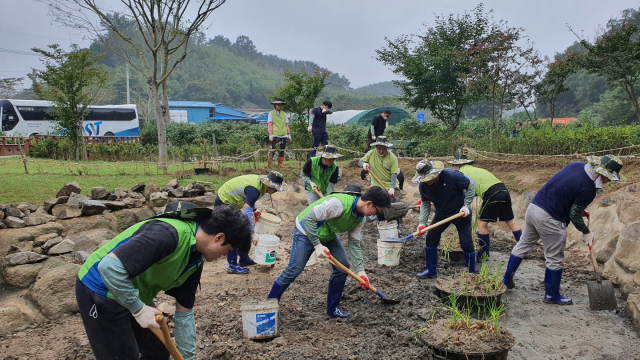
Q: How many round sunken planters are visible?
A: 3